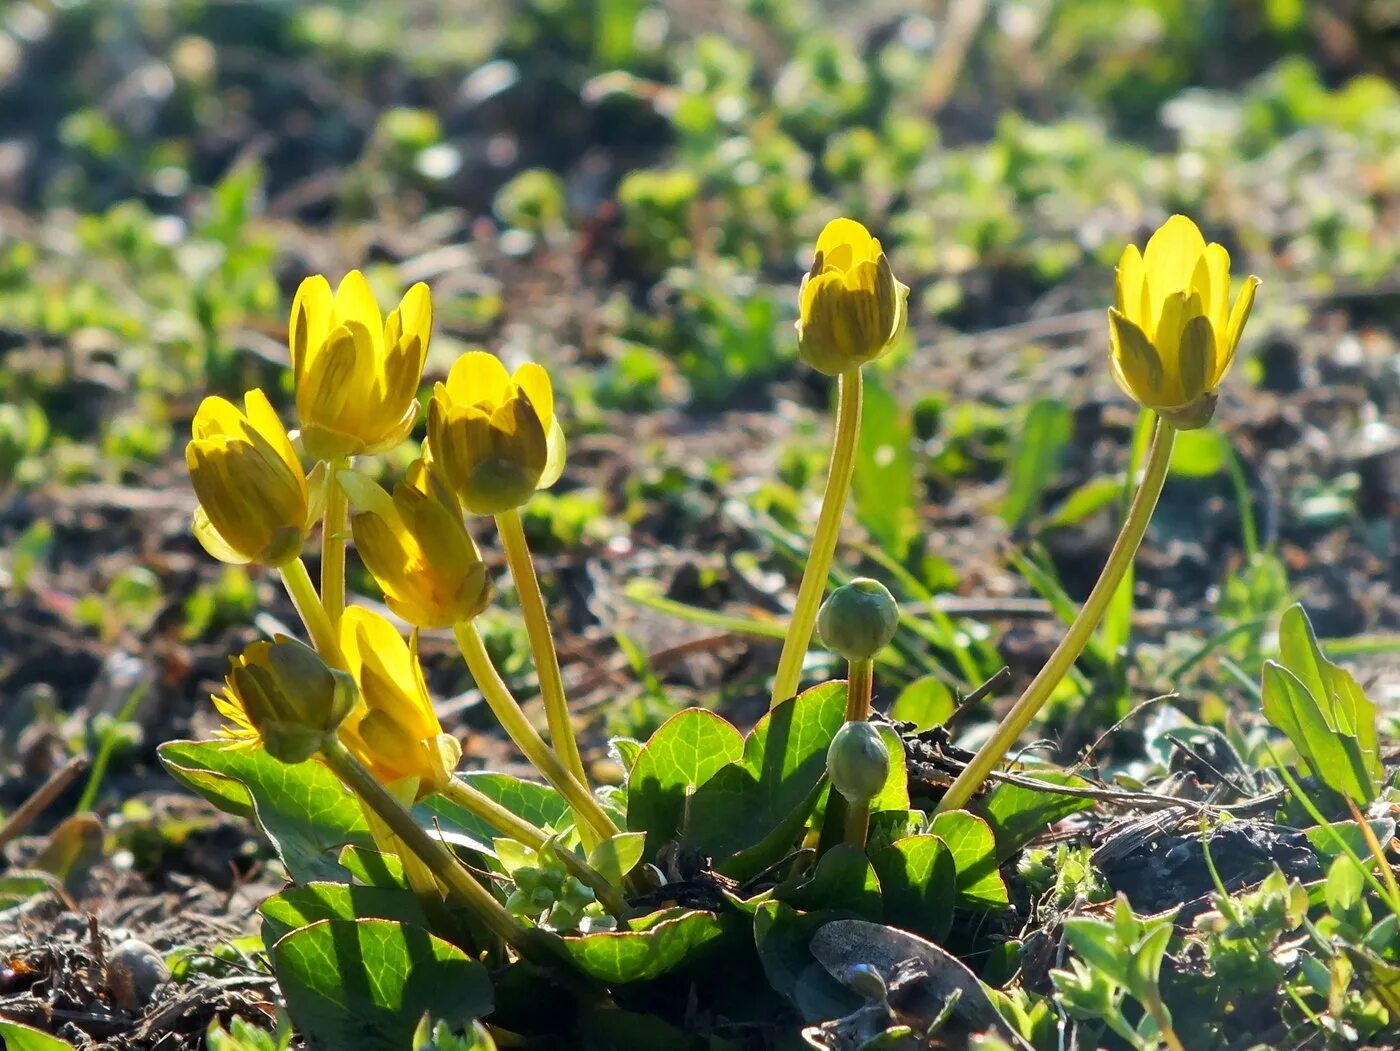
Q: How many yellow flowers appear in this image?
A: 8